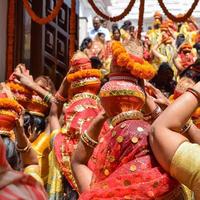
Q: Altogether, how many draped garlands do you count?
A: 3